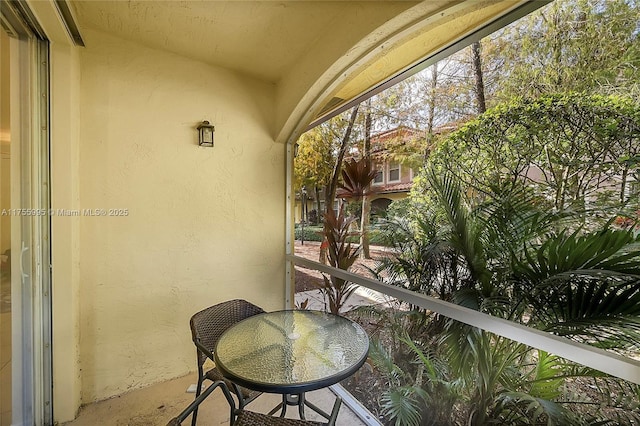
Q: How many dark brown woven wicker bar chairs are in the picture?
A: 2